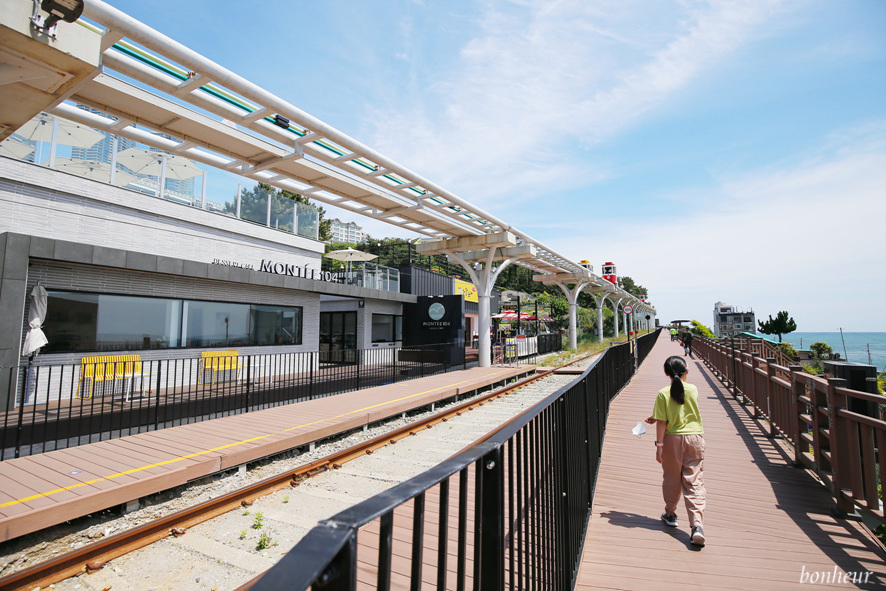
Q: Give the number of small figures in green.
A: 2